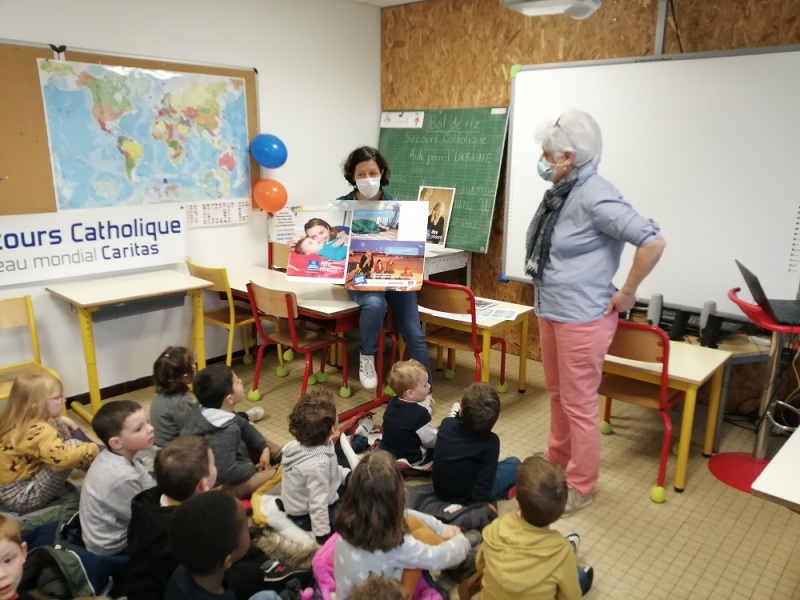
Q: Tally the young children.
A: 13